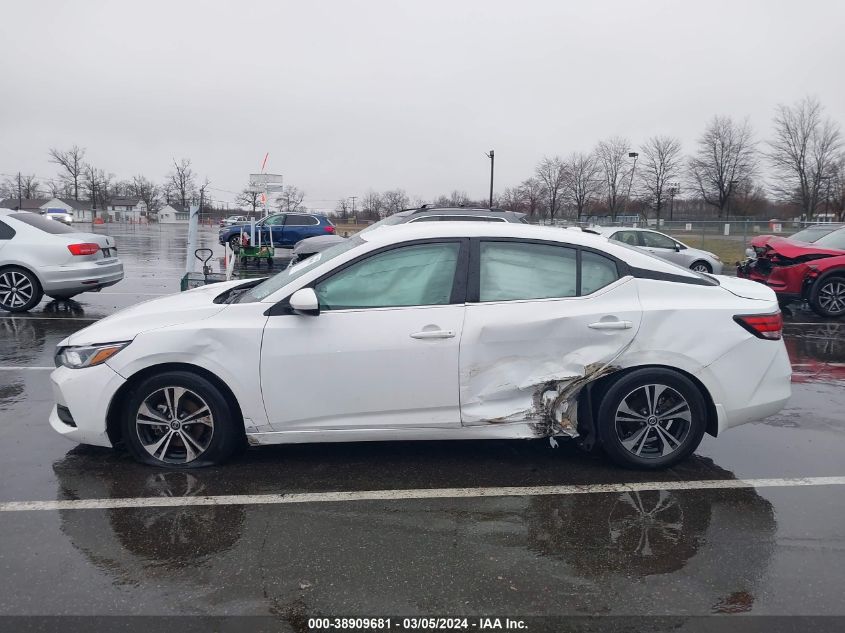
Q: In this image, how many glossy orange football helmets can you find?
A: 0